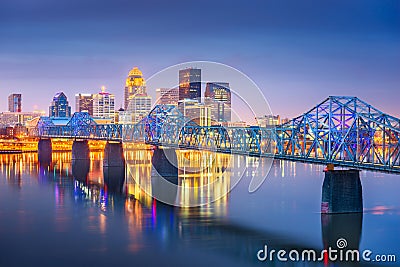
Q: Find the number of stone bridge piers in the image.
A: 5